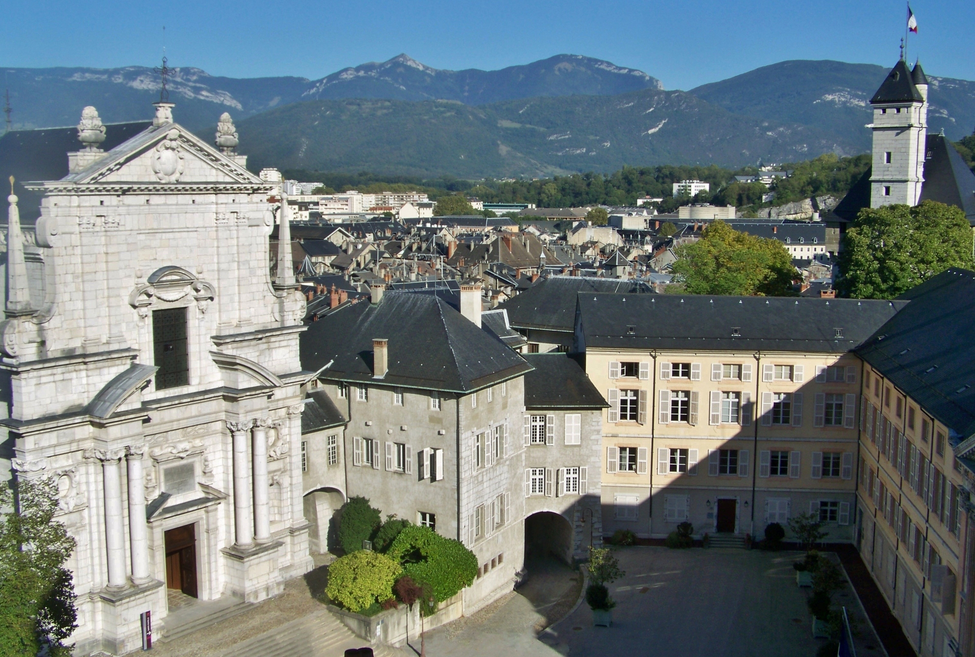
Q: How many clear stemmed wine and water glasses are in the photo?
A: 0